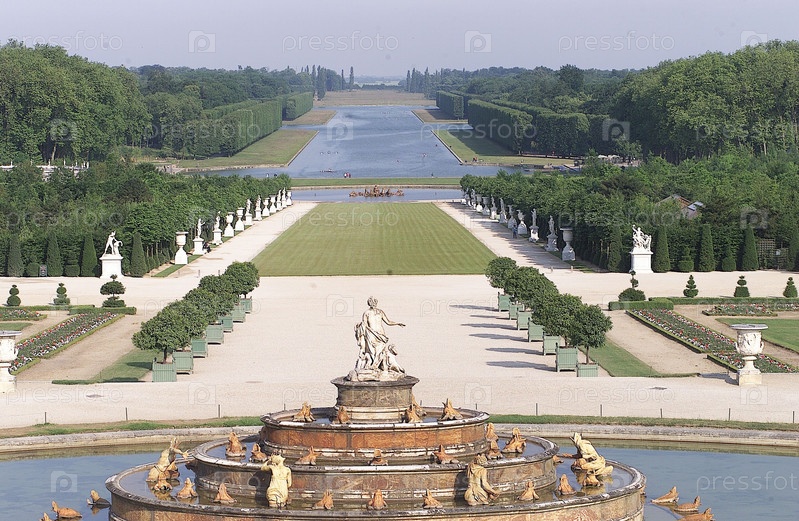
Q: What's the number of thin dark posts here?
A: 11